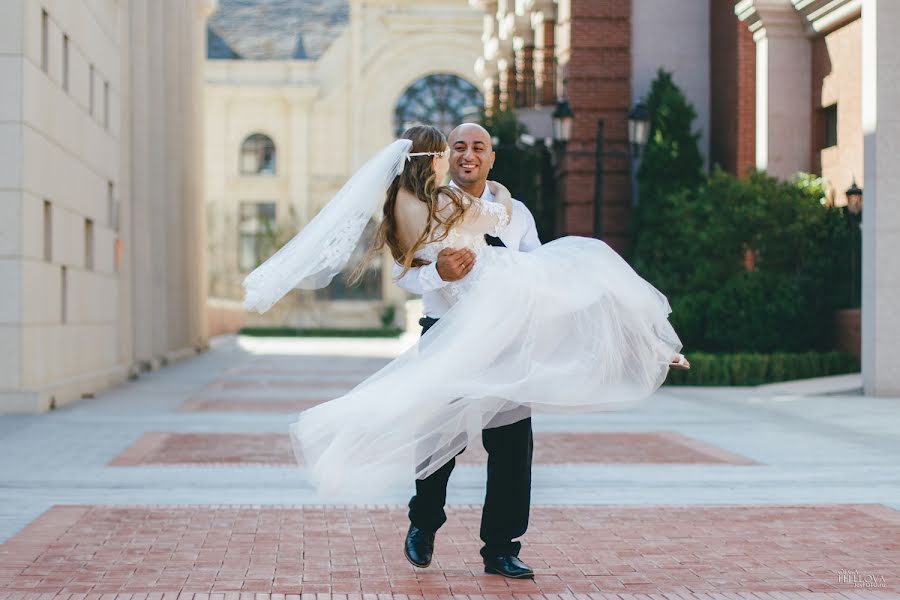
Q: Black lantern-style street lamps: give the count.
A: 3